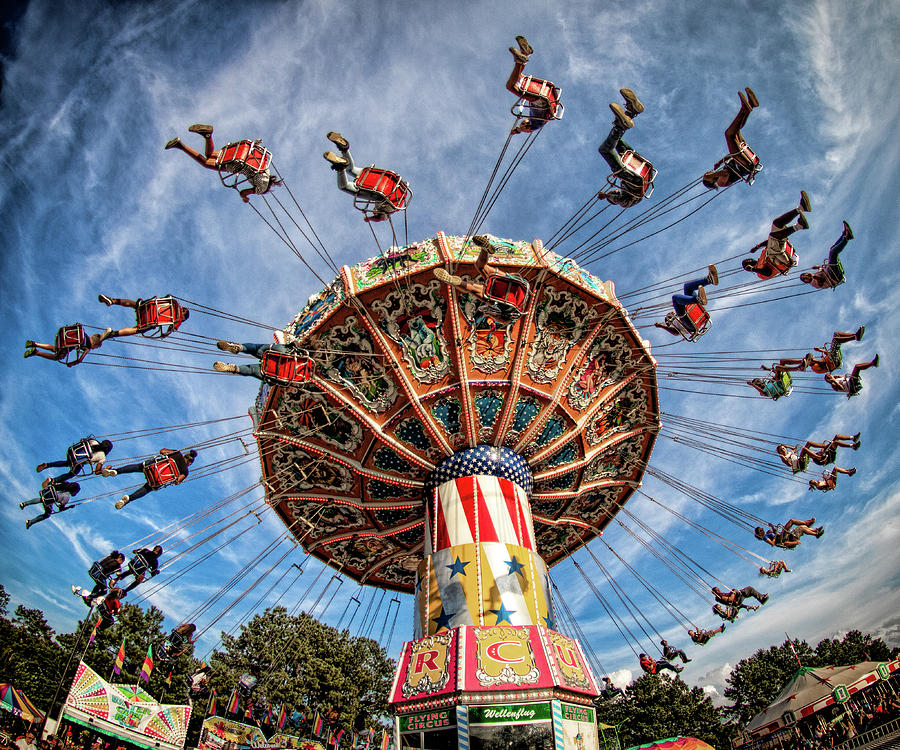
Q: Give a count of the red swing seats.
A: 12